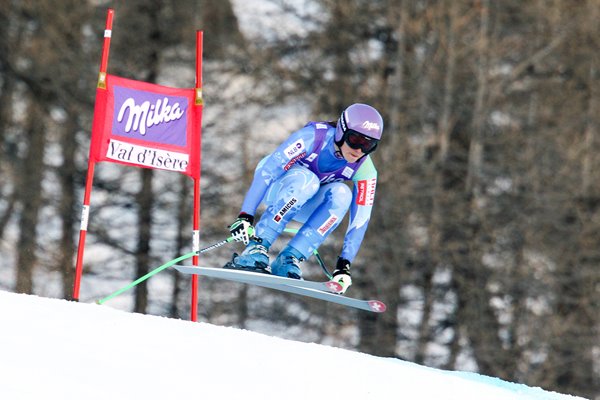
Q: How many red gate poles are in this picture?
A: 2